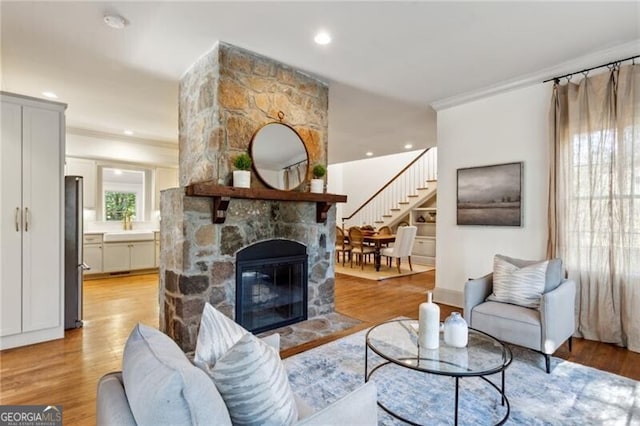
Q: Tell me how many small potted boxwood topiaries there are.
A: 2